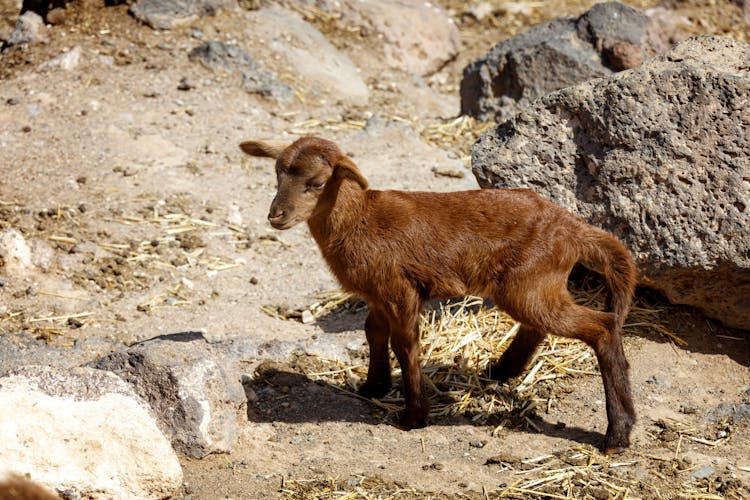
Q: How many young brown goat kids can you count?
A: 1